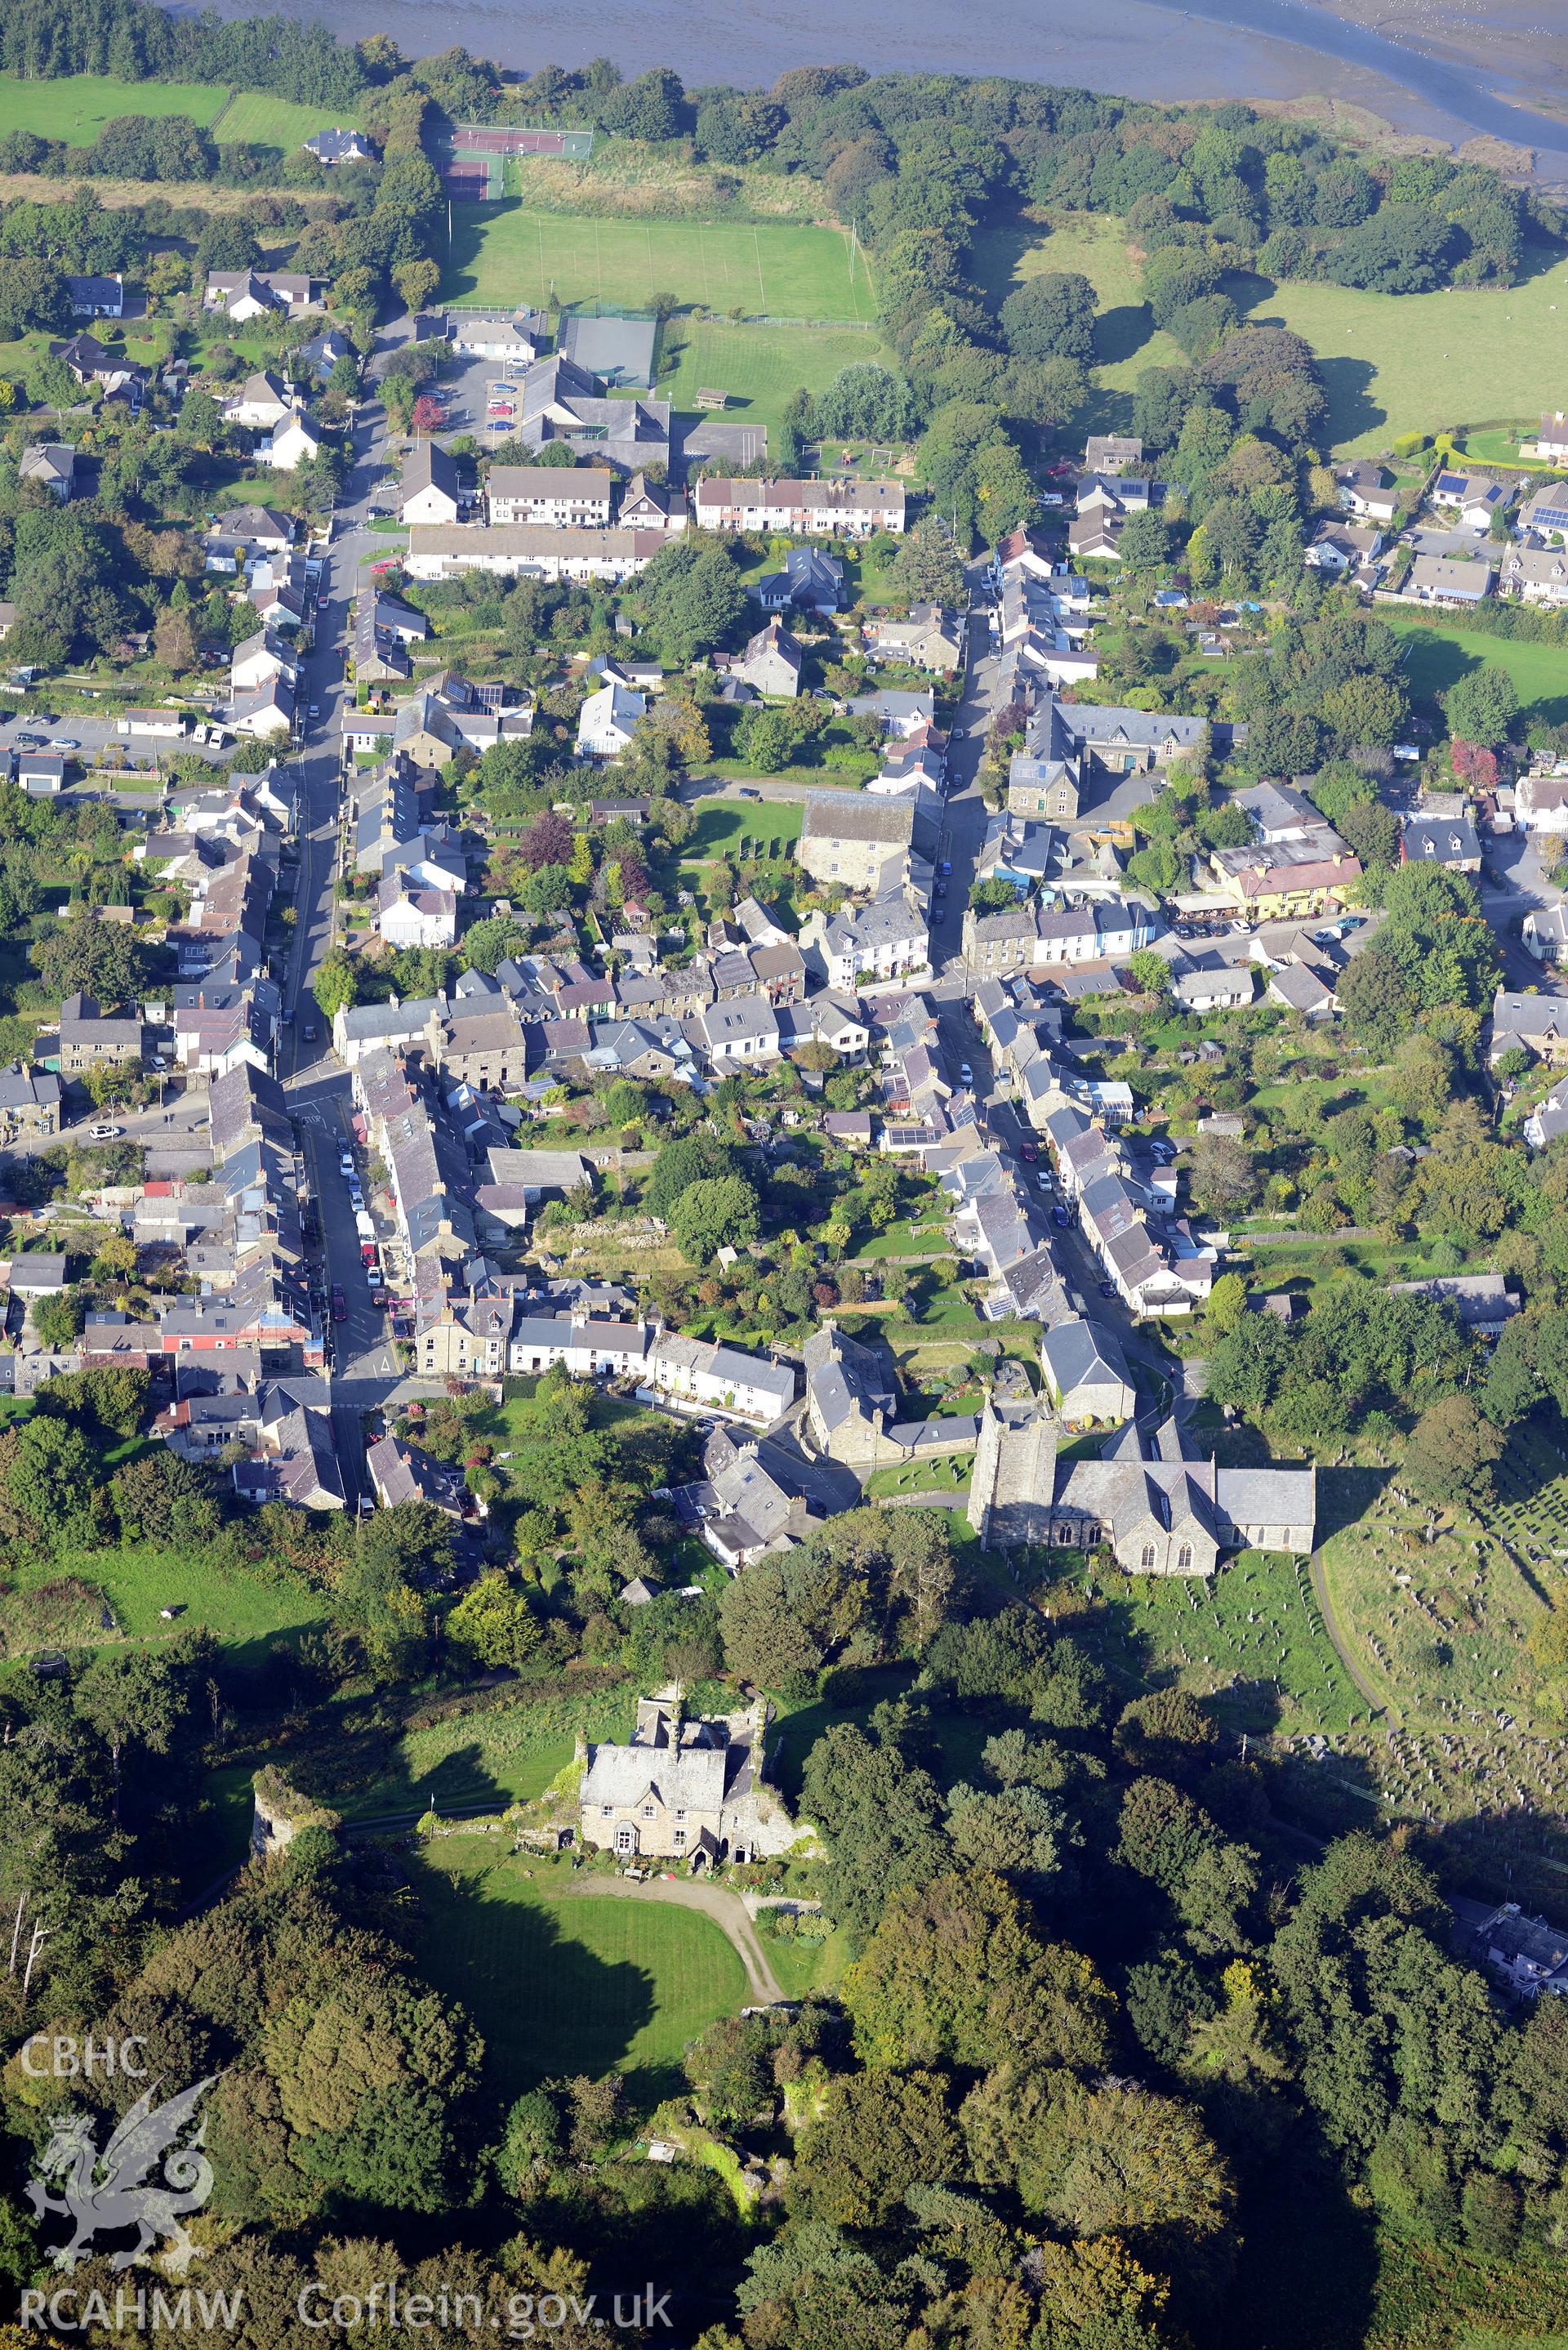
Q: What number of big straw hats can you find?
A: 0